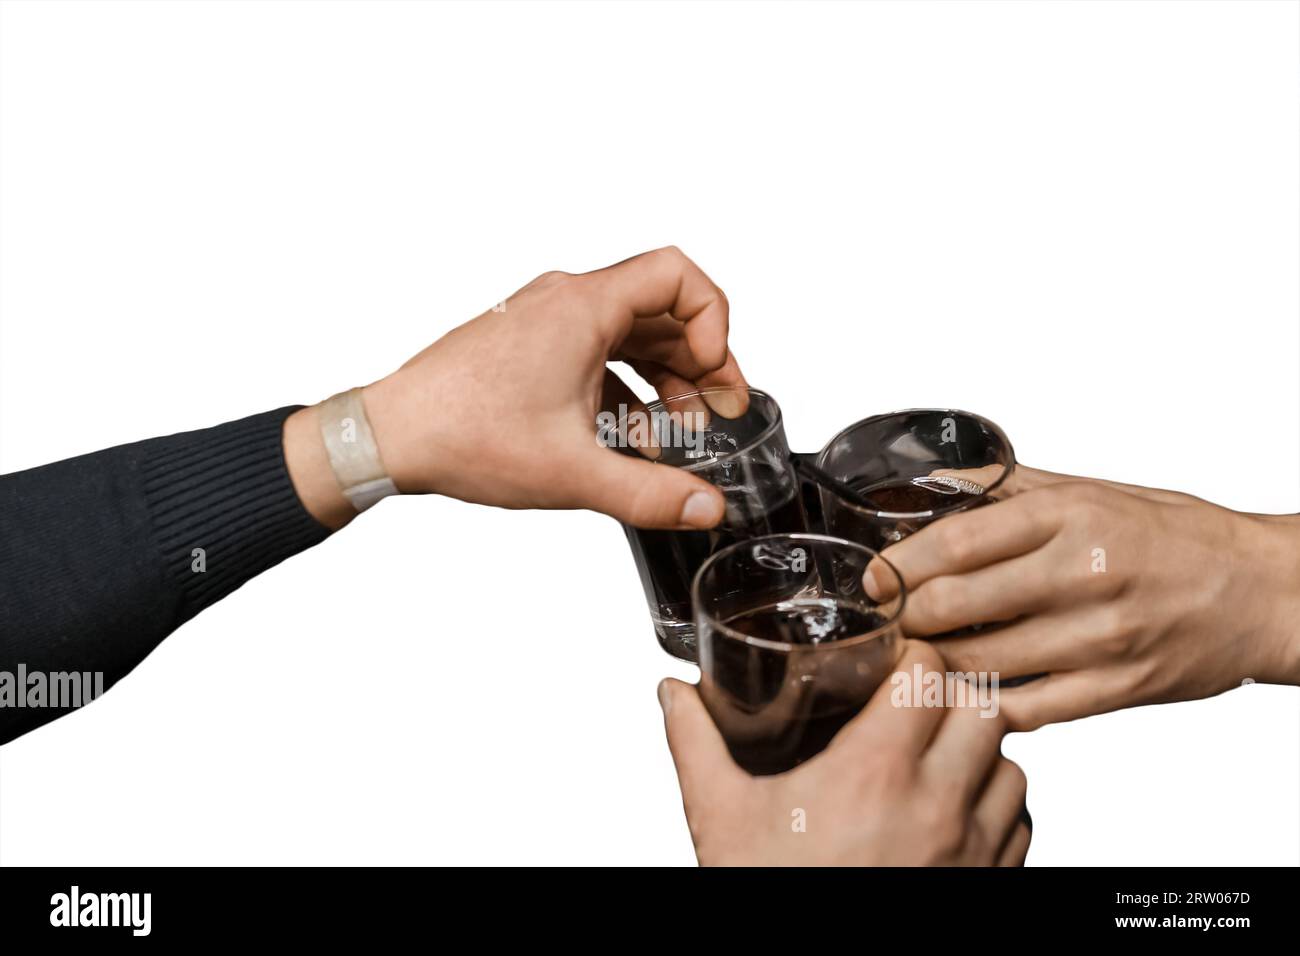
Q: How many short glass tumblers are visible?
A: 3